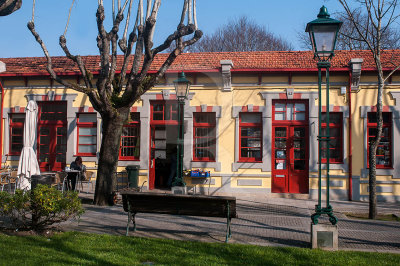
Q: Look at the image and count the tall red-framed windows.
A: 7